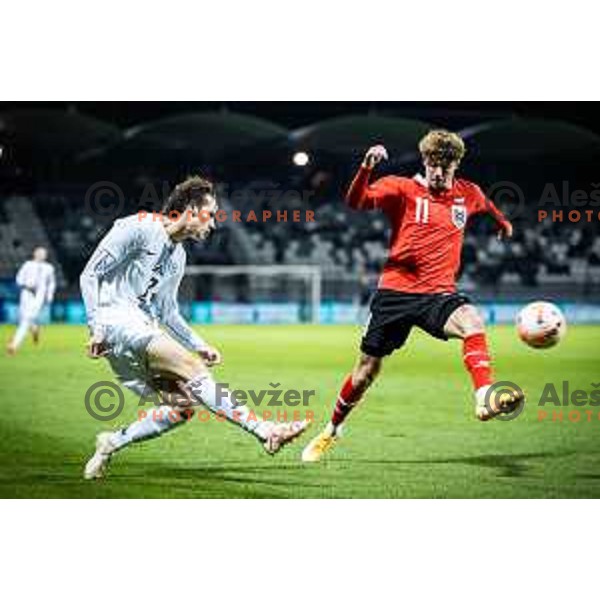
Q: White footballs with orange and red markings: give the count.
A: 1